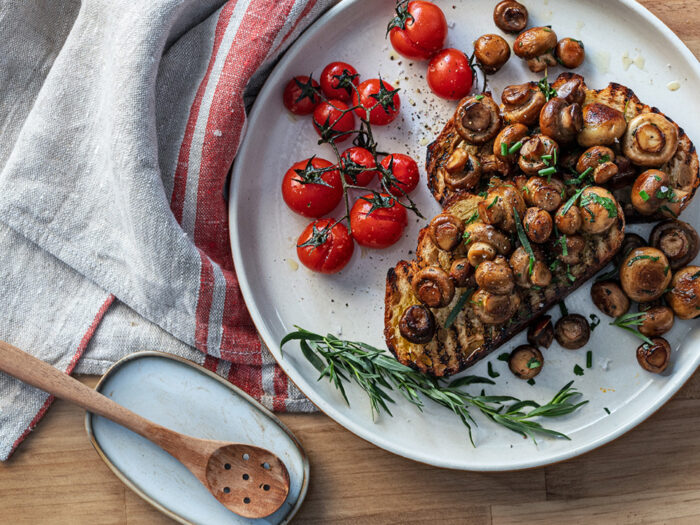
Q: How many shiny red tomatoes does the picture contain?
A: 11